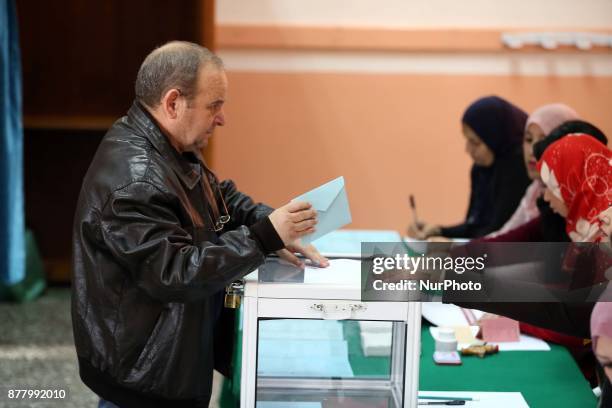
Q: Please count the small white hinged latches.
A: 1